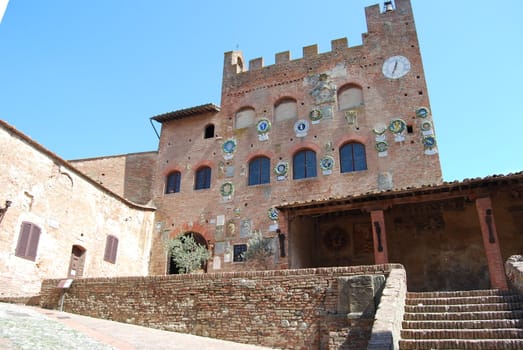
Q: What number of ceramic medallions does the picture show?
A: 14